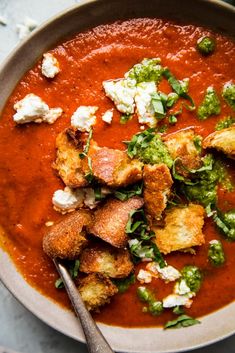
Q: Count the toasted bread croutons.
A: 10